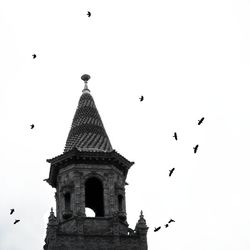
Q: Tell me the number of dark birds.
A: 13